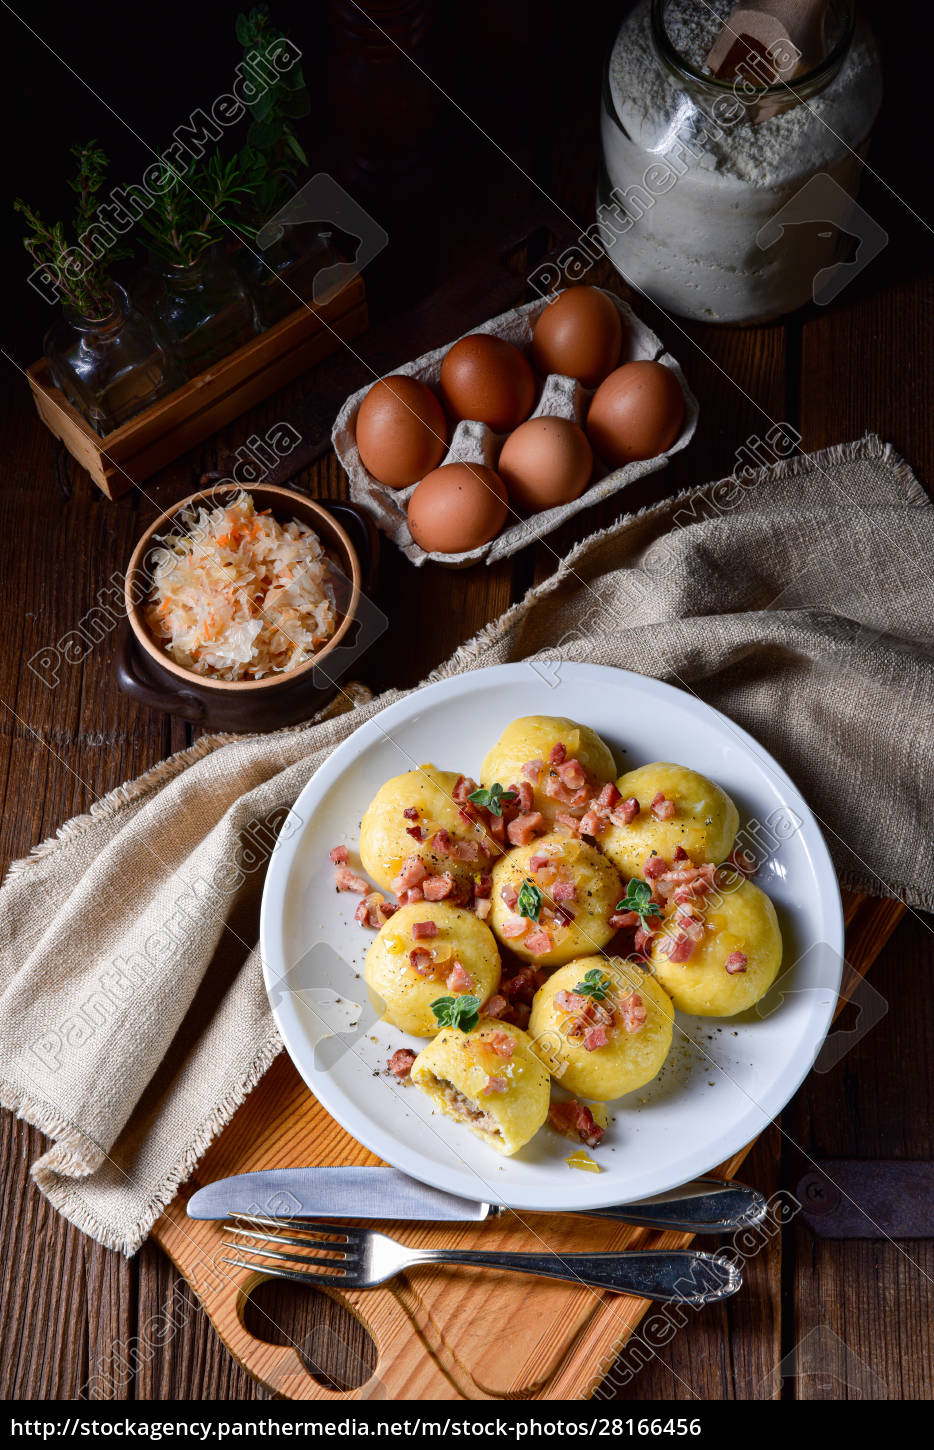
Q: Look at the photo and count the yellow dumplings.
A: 8